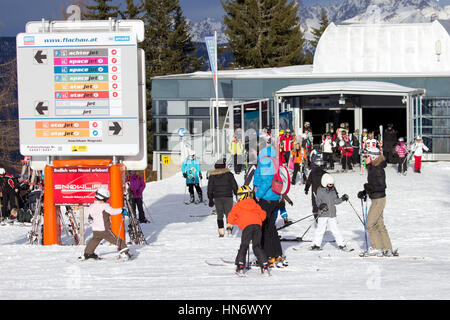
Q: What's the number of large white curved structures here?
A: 1